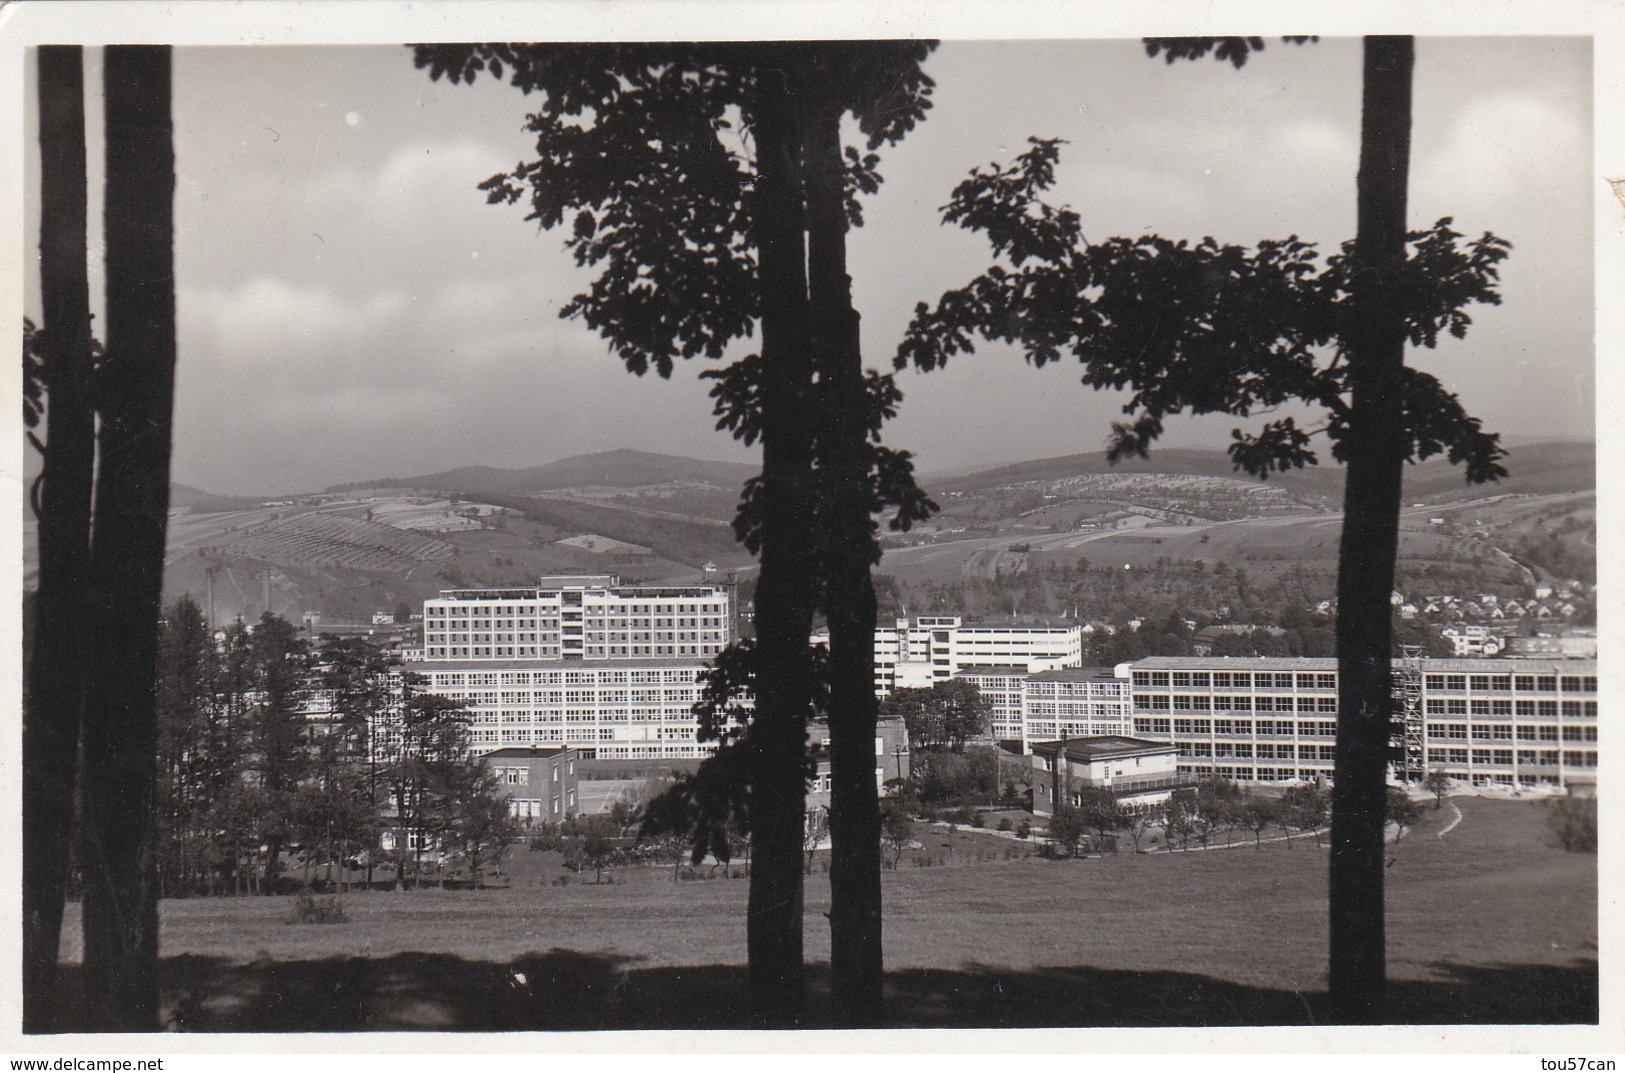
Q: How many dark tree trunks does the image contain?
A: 5